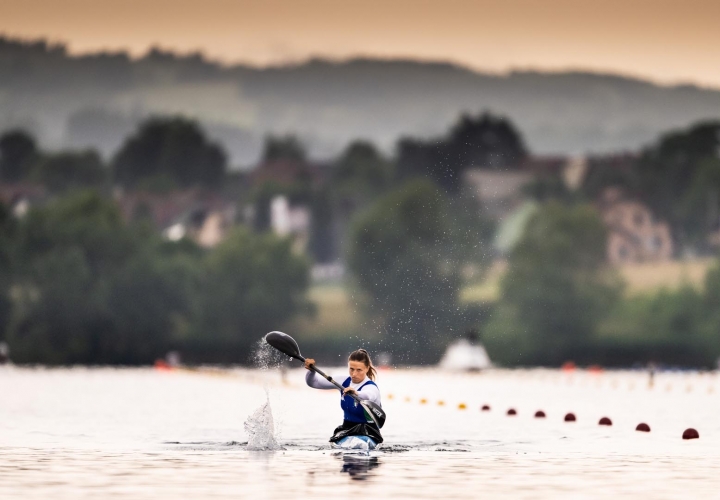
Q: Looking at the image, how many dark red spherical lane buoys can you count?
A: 7